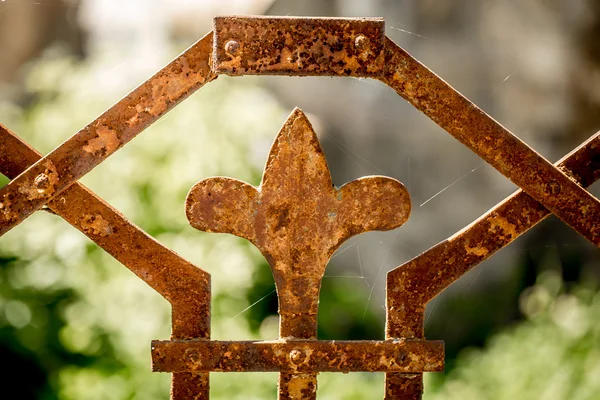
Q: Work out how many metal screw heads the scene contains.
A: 7